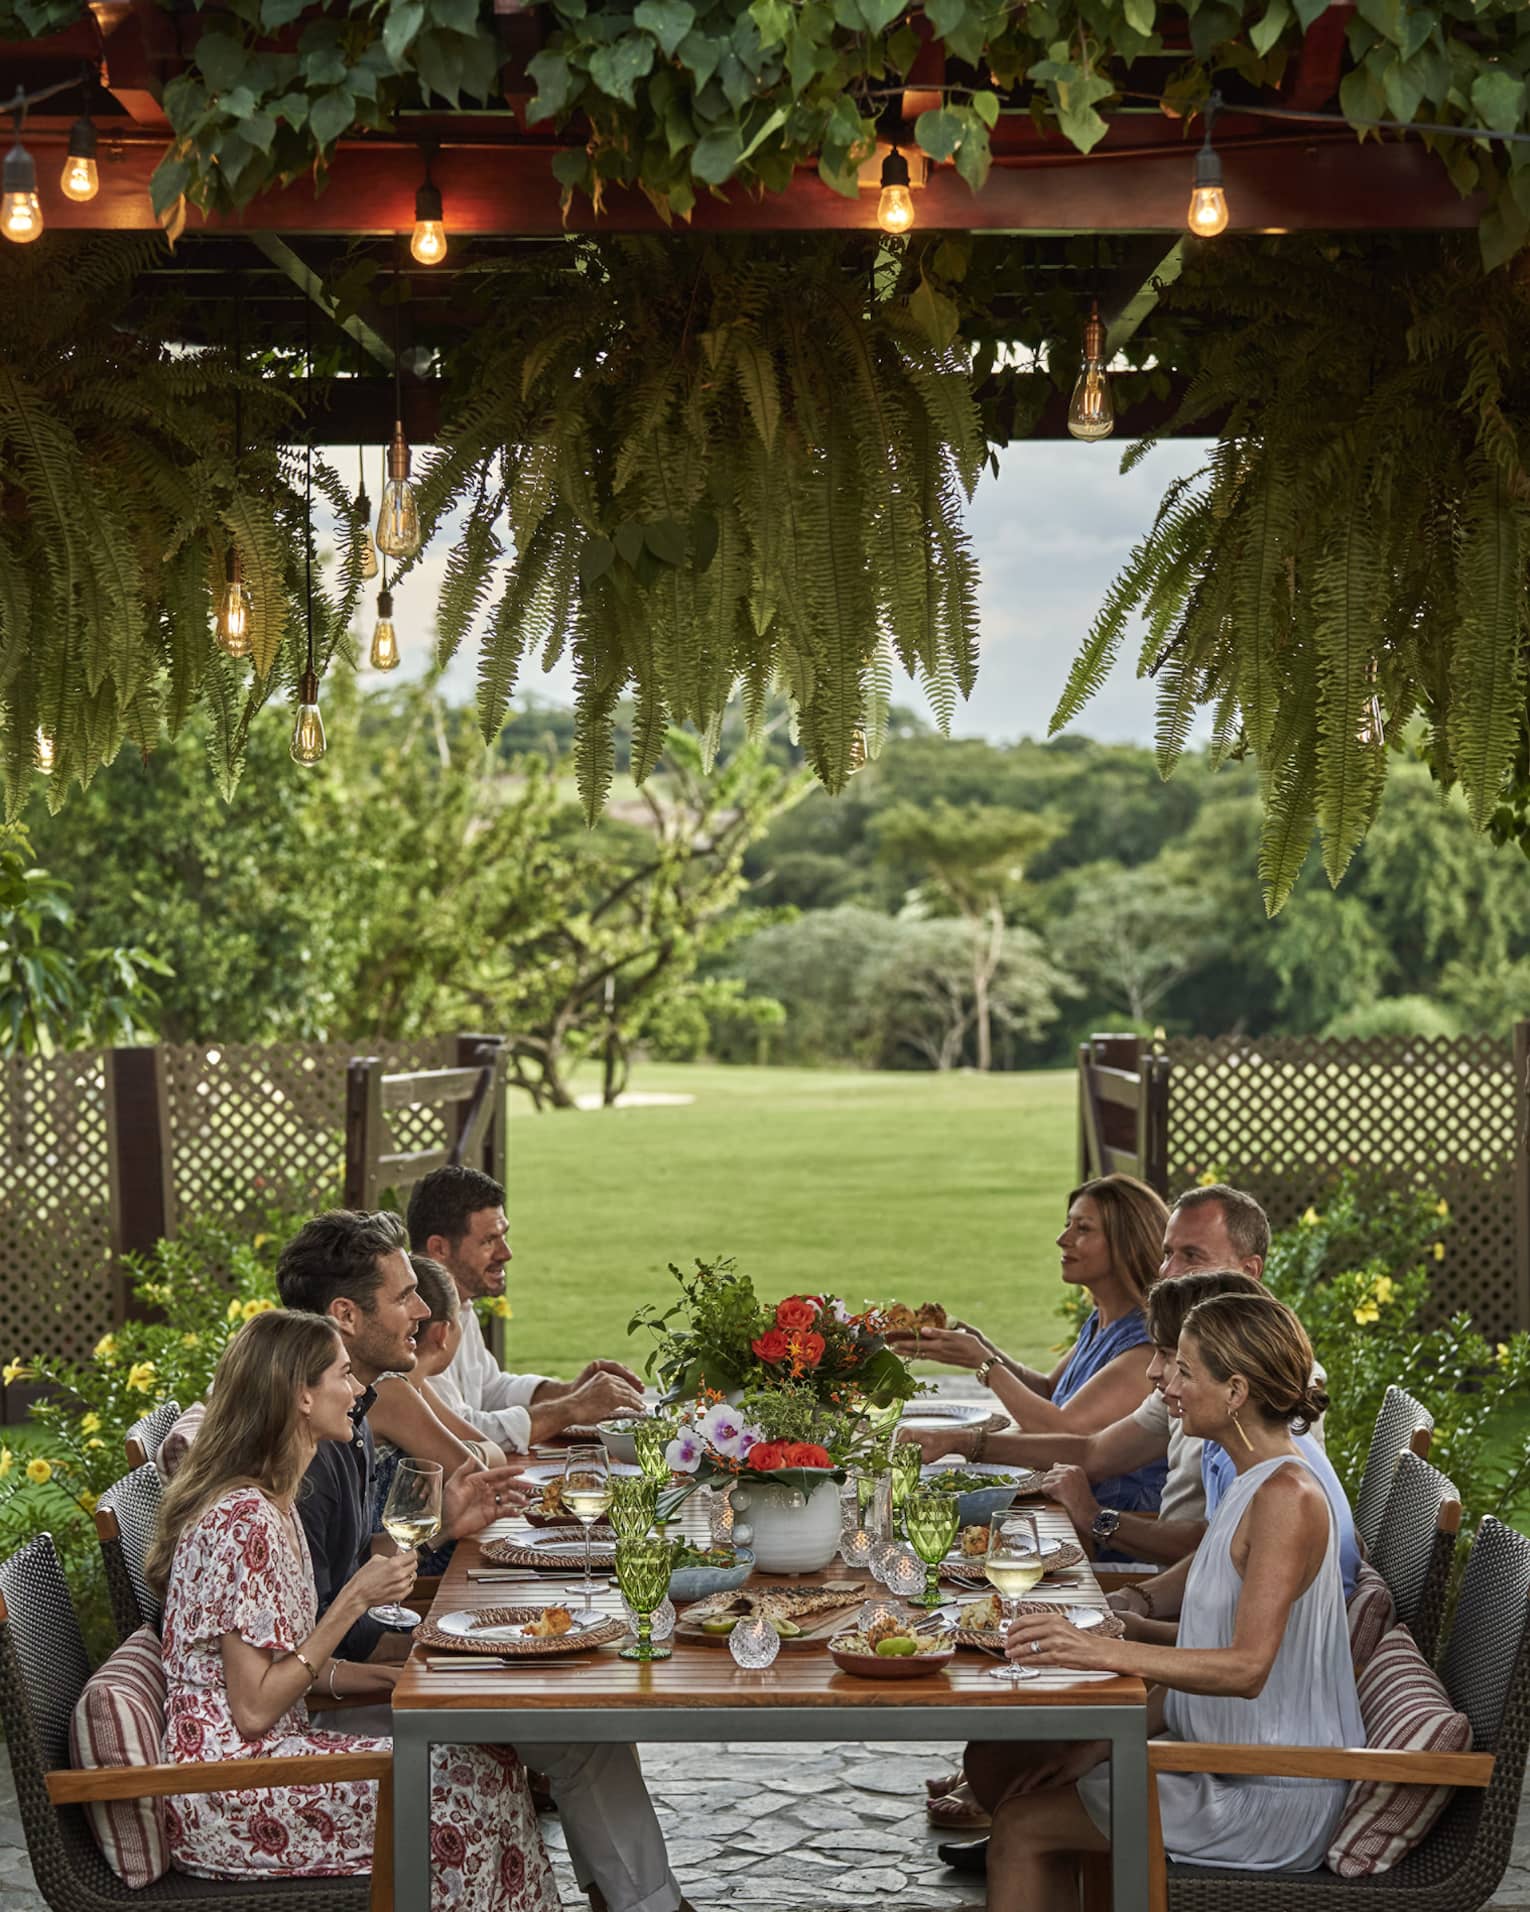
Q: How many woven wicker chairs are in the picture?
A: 6